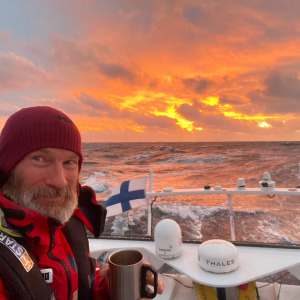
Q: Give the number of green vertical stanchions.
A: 0